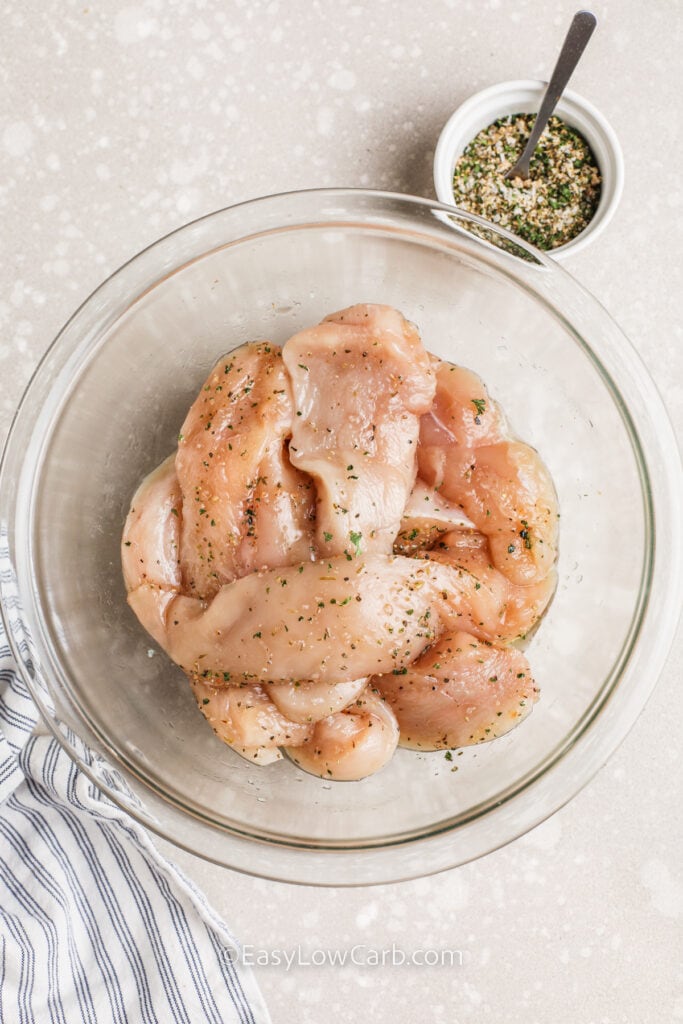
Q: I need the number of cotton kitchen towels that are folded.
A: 1